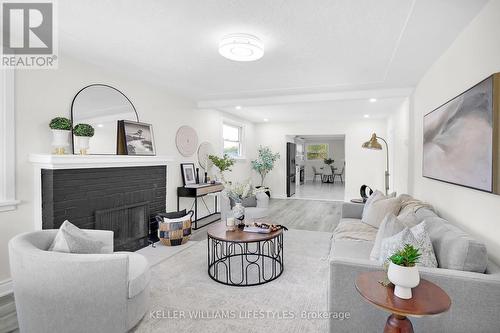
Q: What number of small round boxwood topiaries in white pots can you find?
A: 2